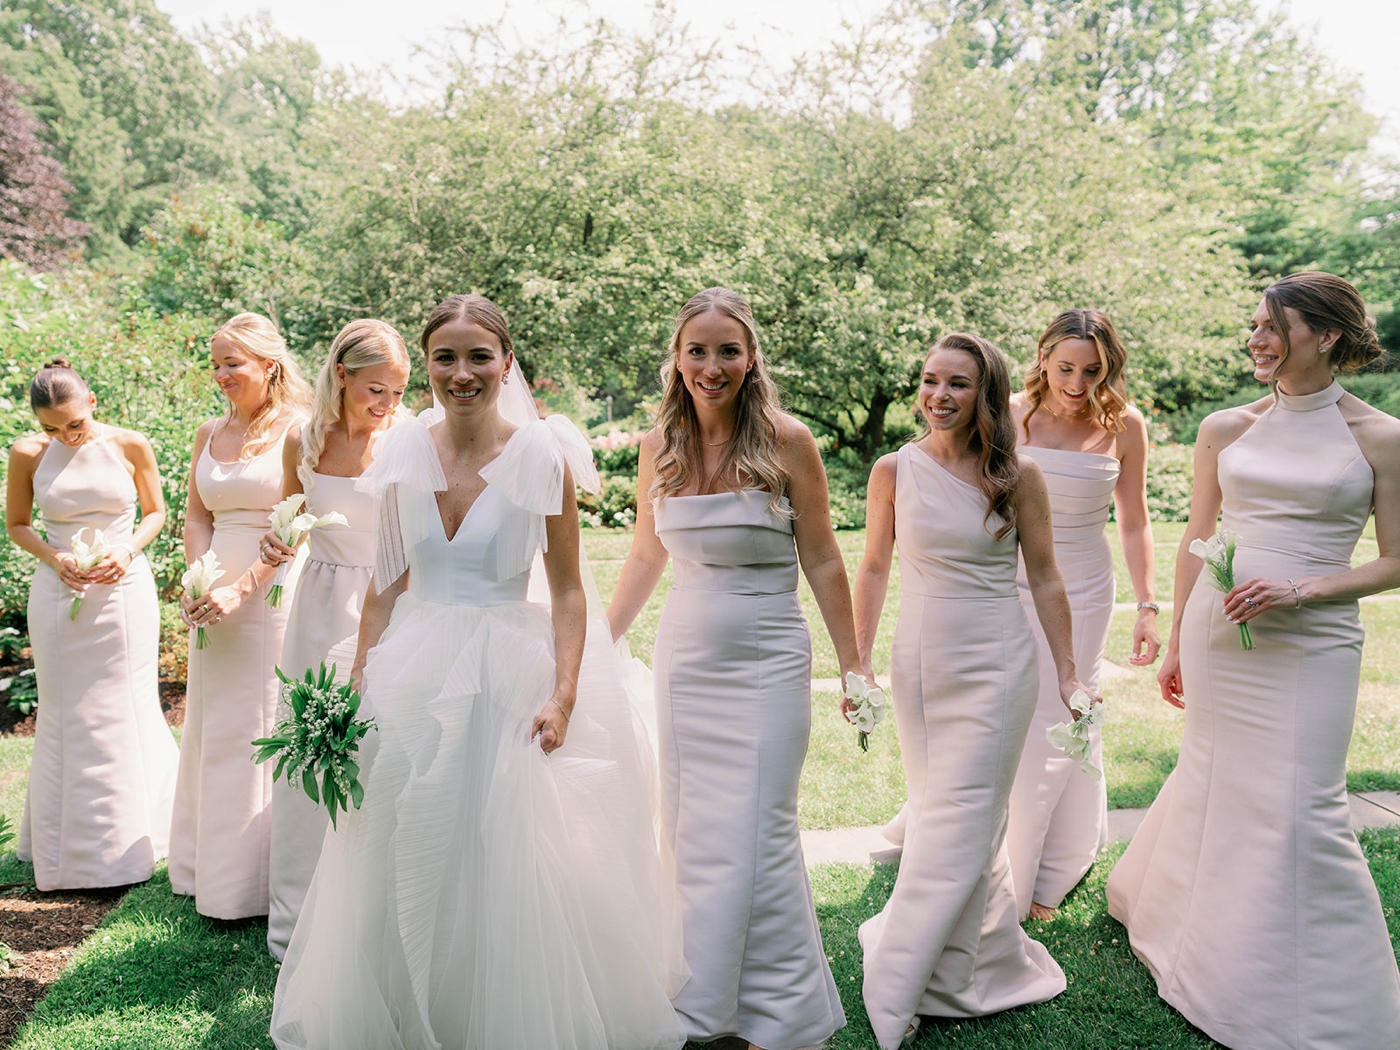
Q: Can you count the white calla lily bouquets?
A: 6